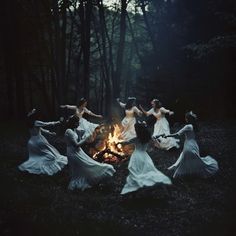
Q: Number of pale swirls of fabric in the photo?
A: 7